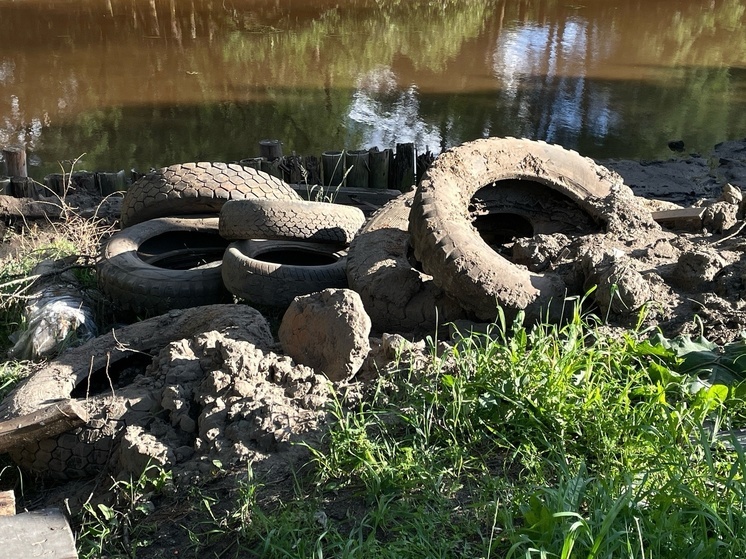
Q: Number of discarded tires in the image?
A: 7